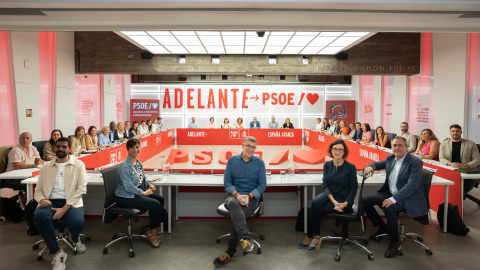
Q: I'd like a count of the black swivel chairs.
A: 5